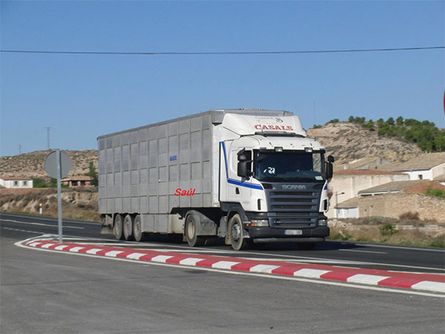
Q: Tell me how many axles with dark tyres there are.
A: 5